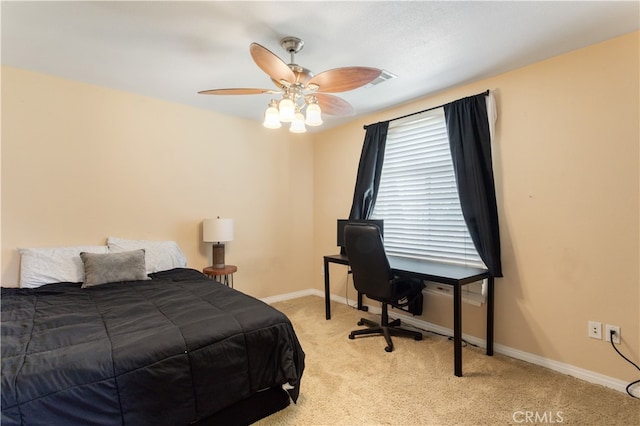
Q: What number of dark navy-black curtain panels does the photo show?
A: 2